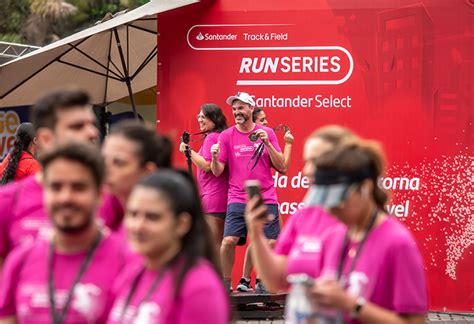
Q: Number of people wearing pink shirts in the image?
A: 8